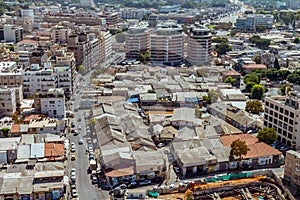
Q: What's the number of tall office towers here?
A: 3